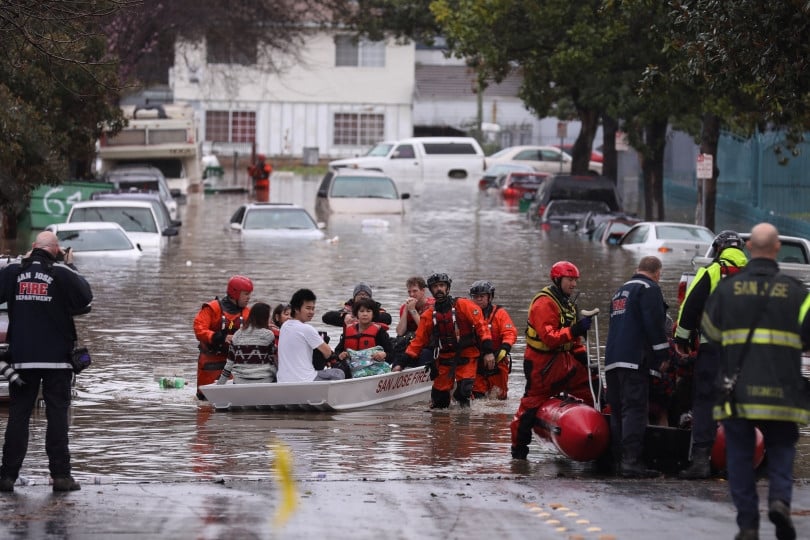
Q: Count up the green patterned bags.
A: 1